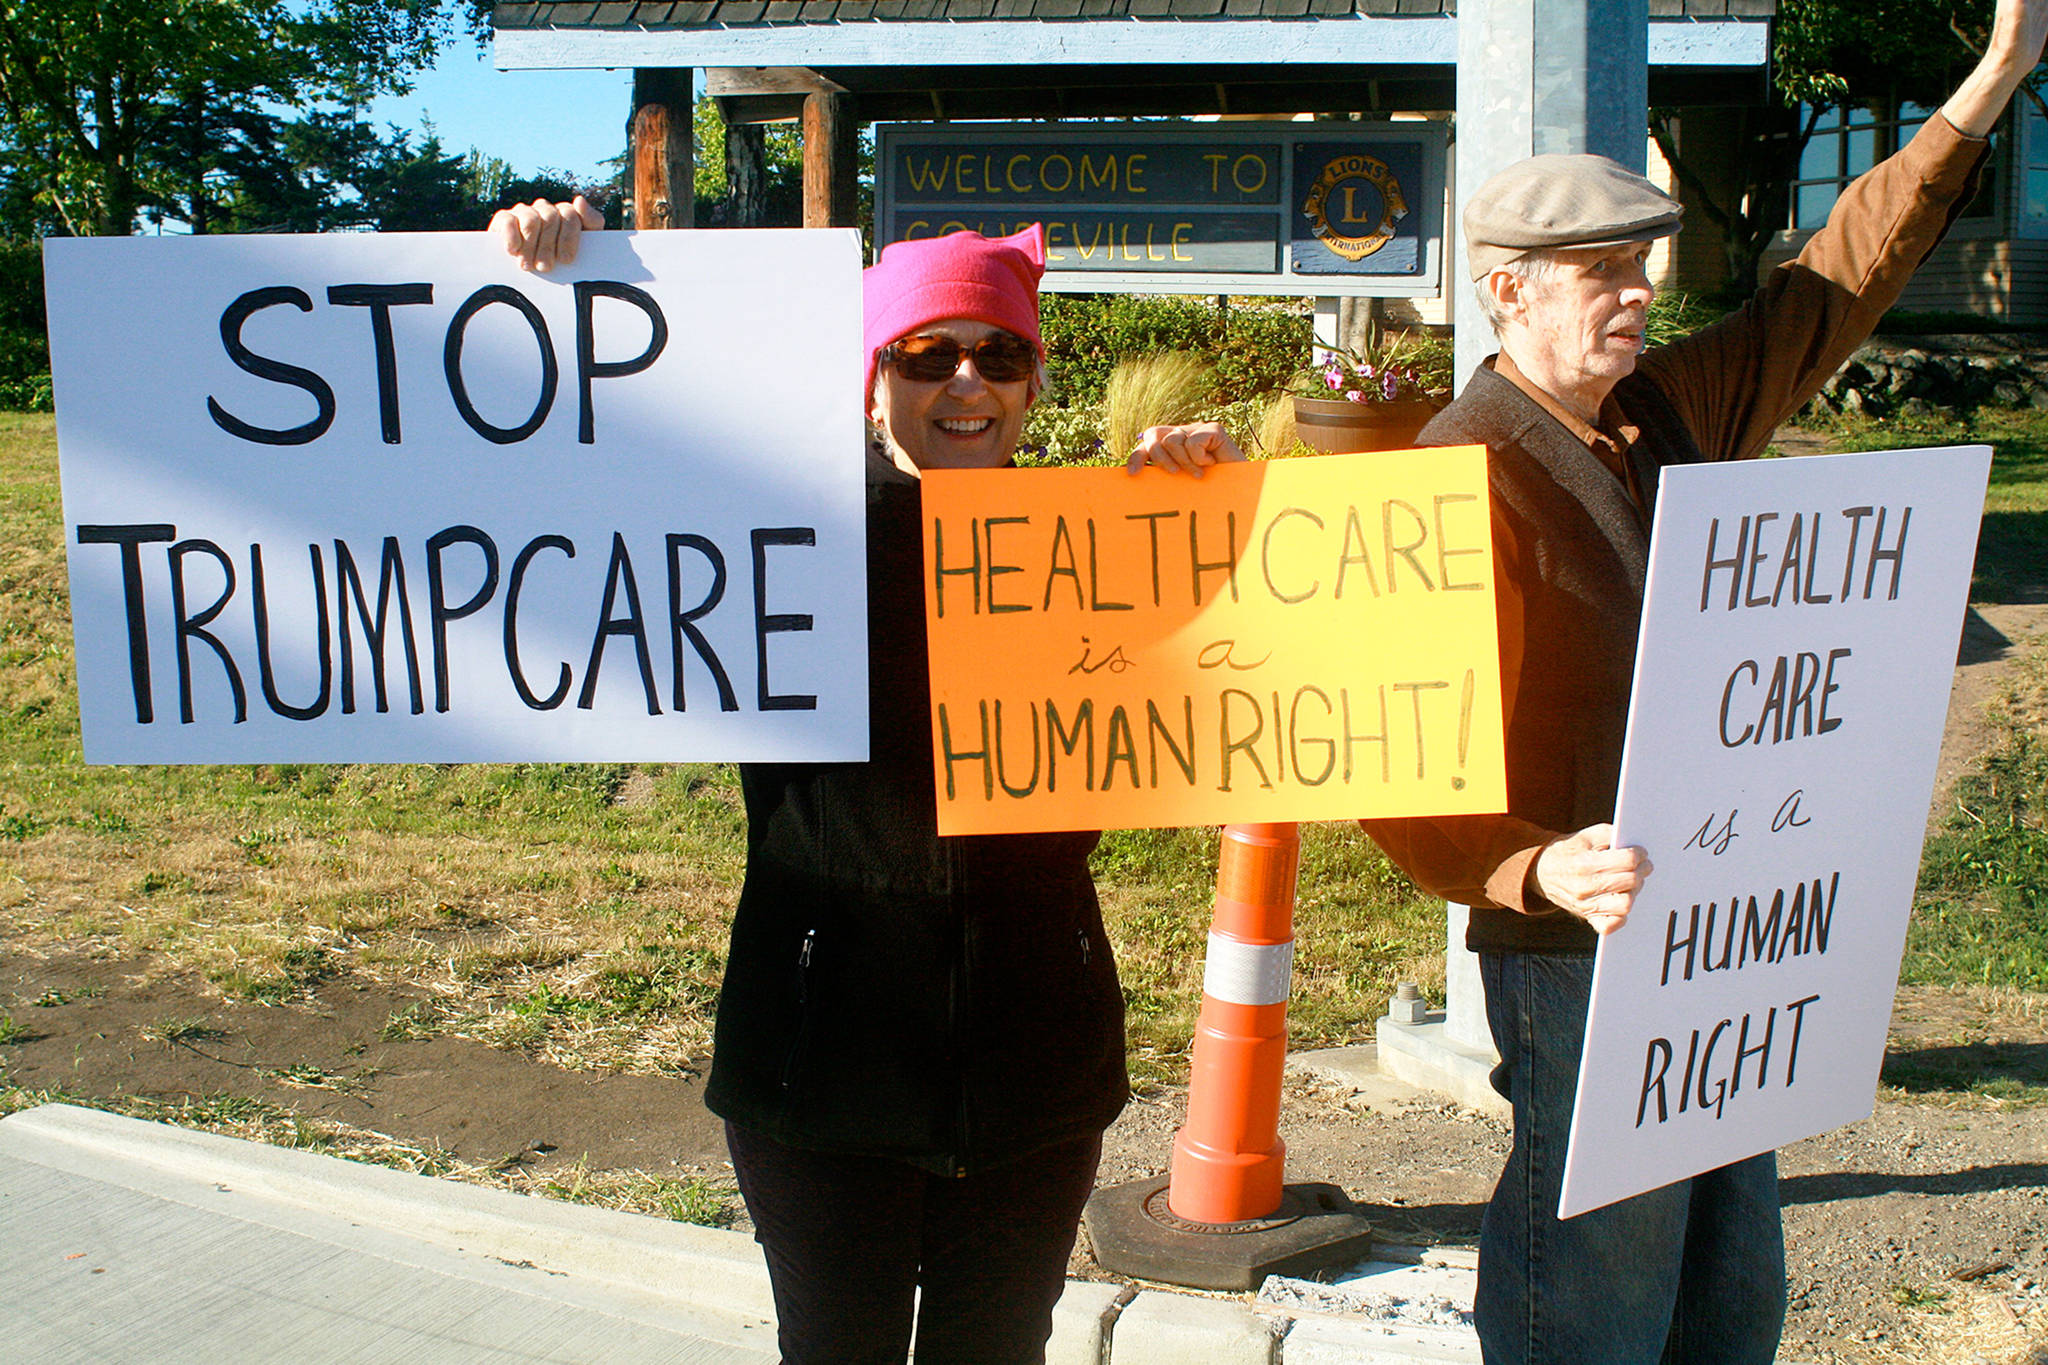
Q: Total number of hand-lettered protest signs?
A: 3